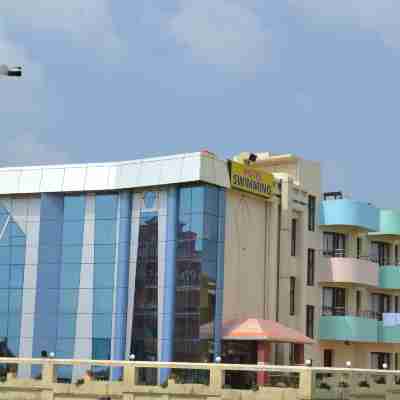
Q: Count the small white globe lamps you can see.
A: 6